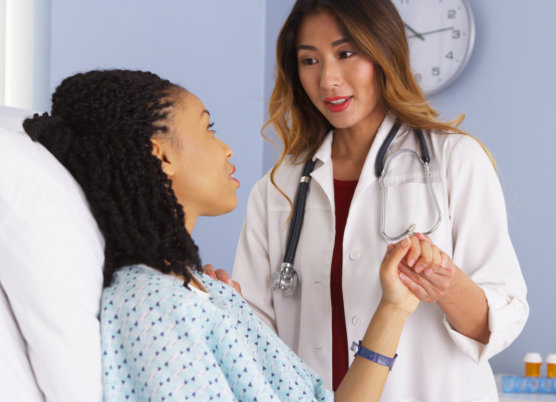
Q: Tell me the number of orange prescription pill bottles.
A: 2